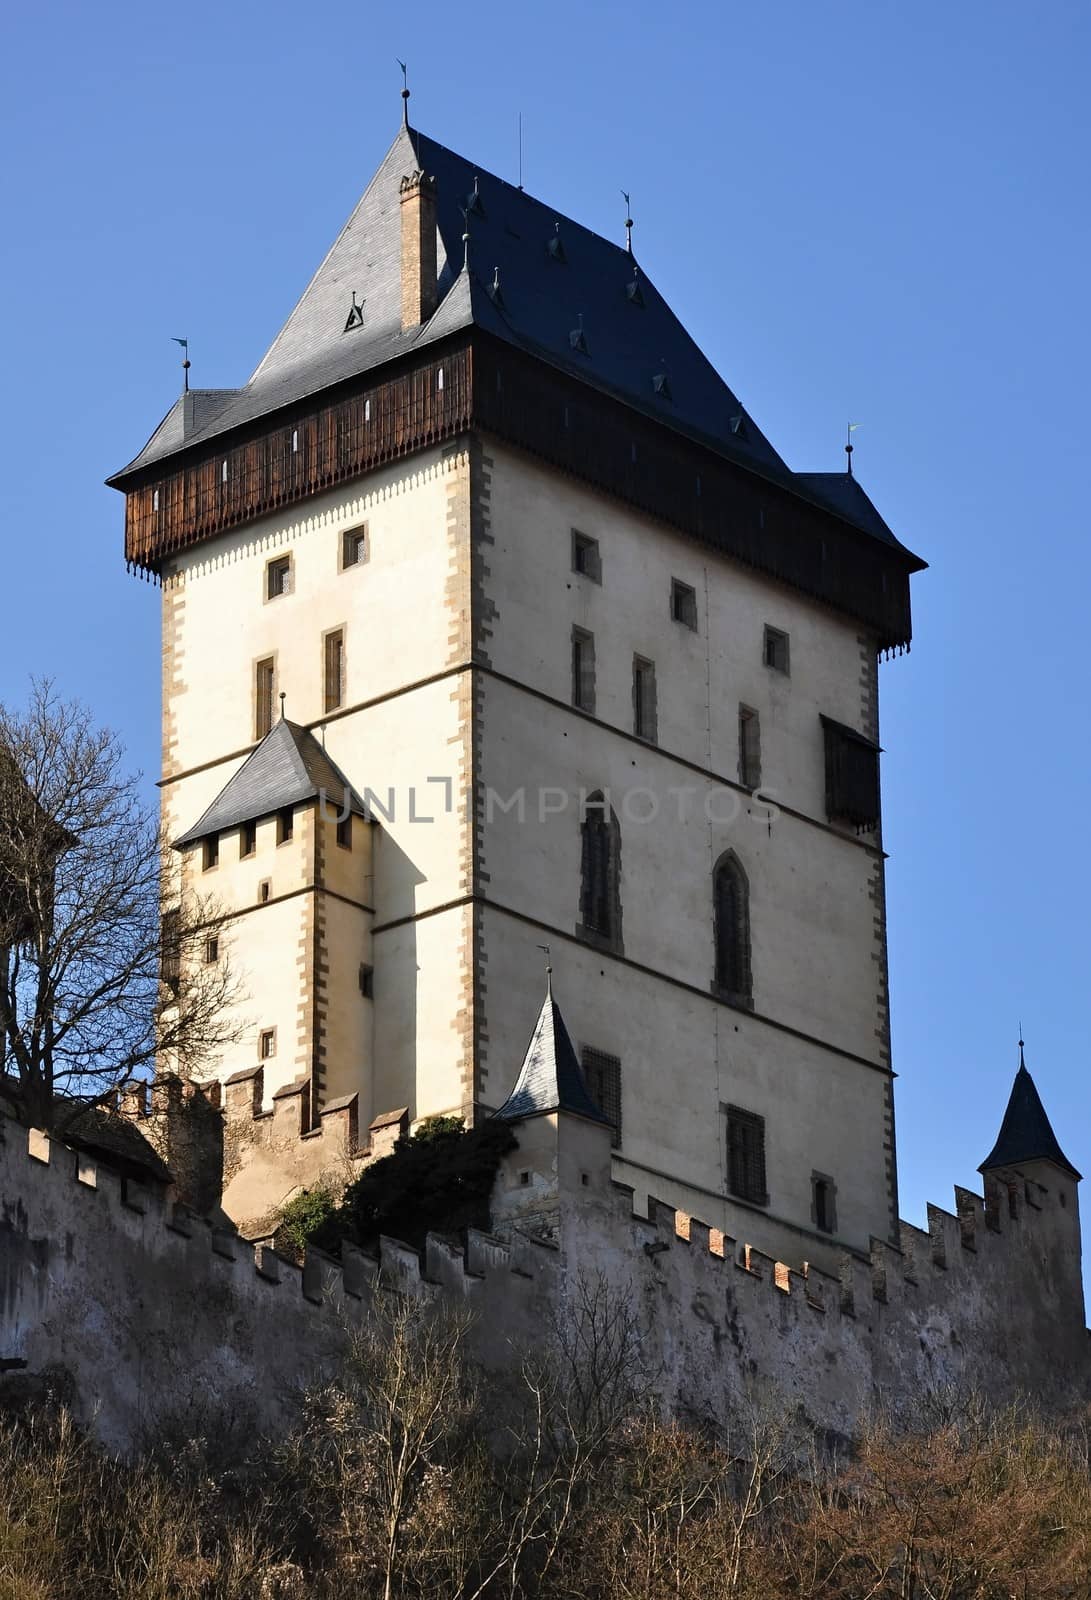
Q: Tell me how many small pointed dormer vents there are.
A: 8